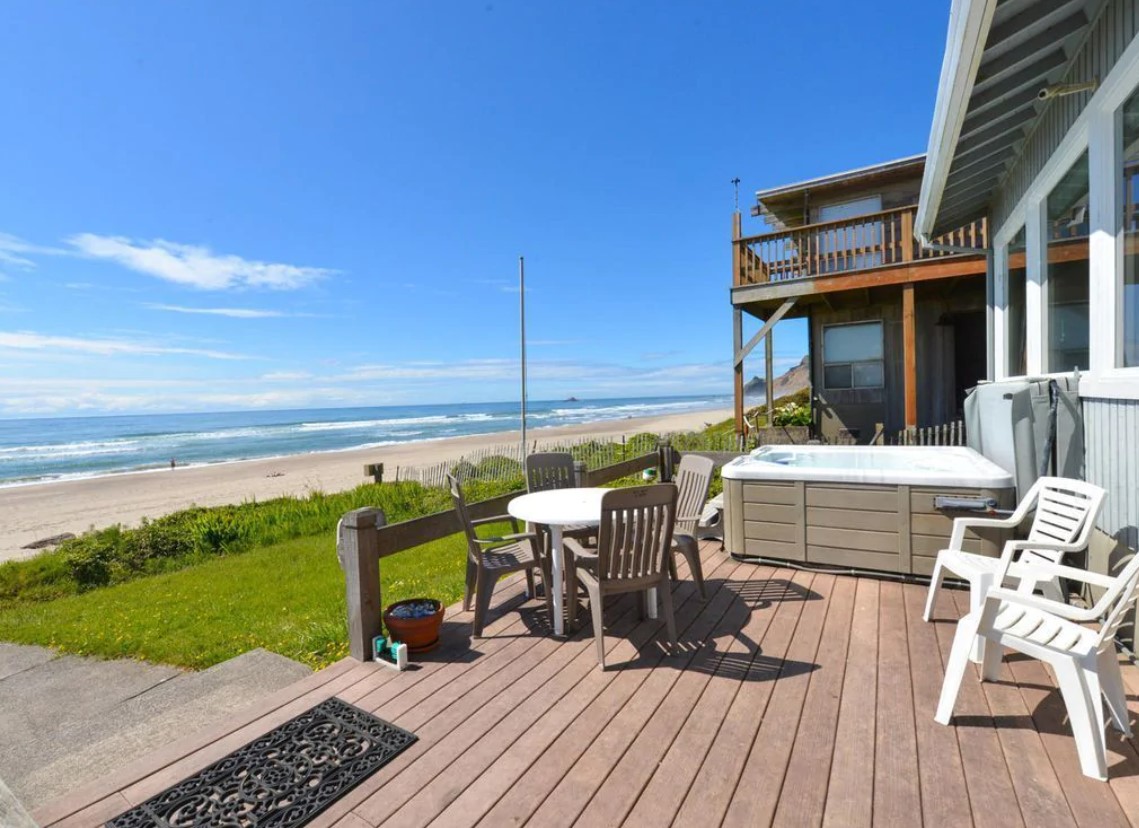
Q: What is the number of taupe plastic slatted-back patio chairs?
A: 4